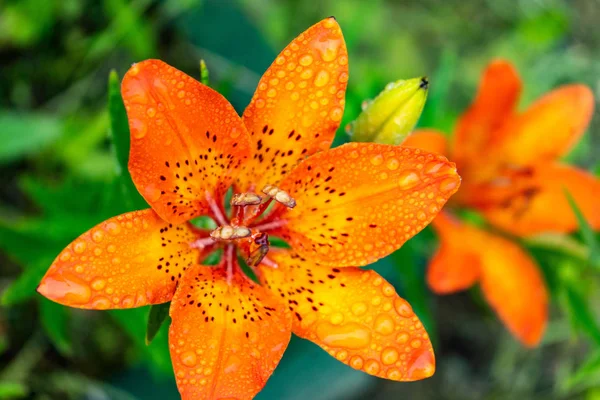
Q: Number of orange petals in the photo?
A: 12